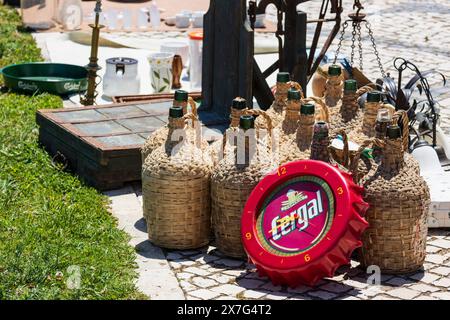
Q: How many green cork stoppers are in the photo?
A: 11